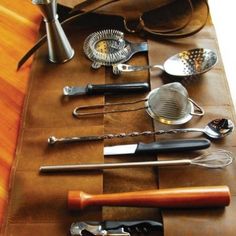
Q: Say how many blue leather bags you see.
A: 0